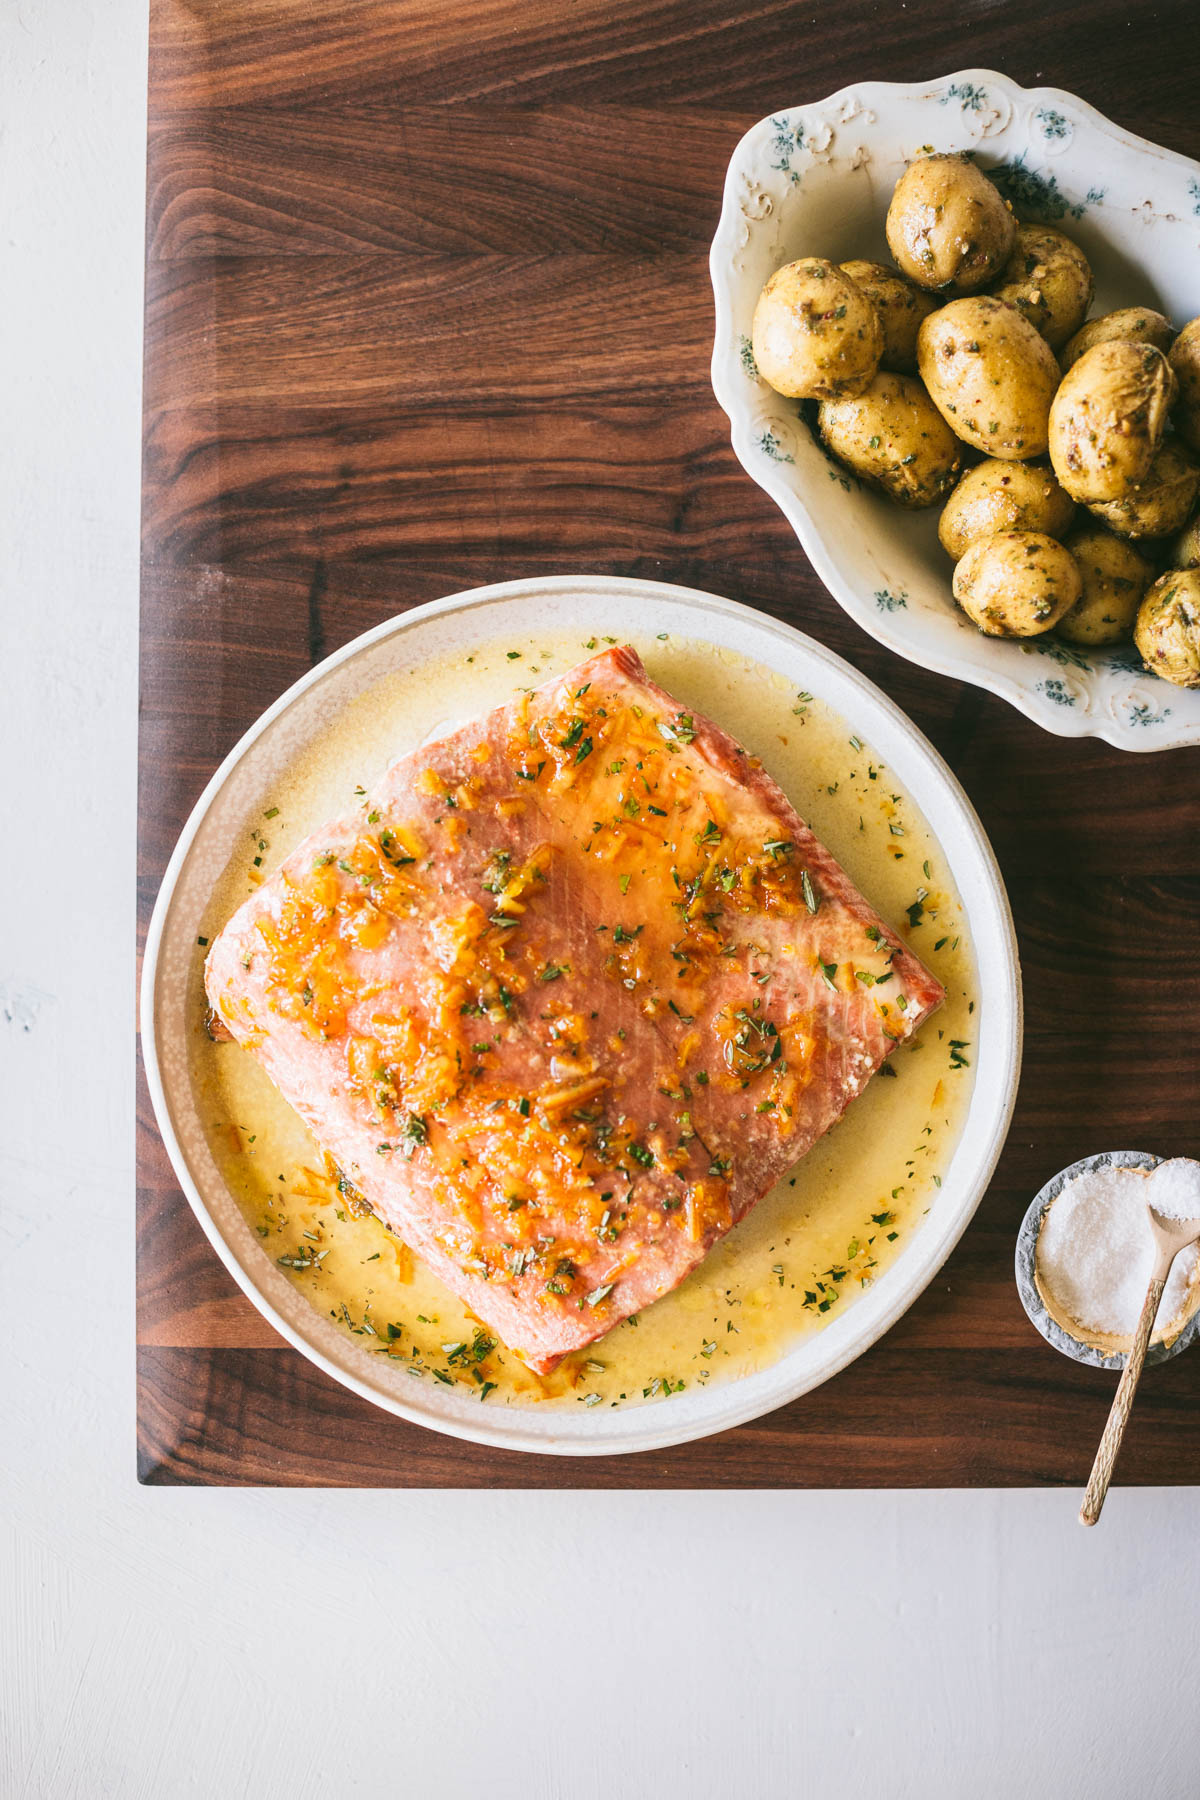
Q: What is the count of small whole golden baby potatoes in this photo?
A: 15